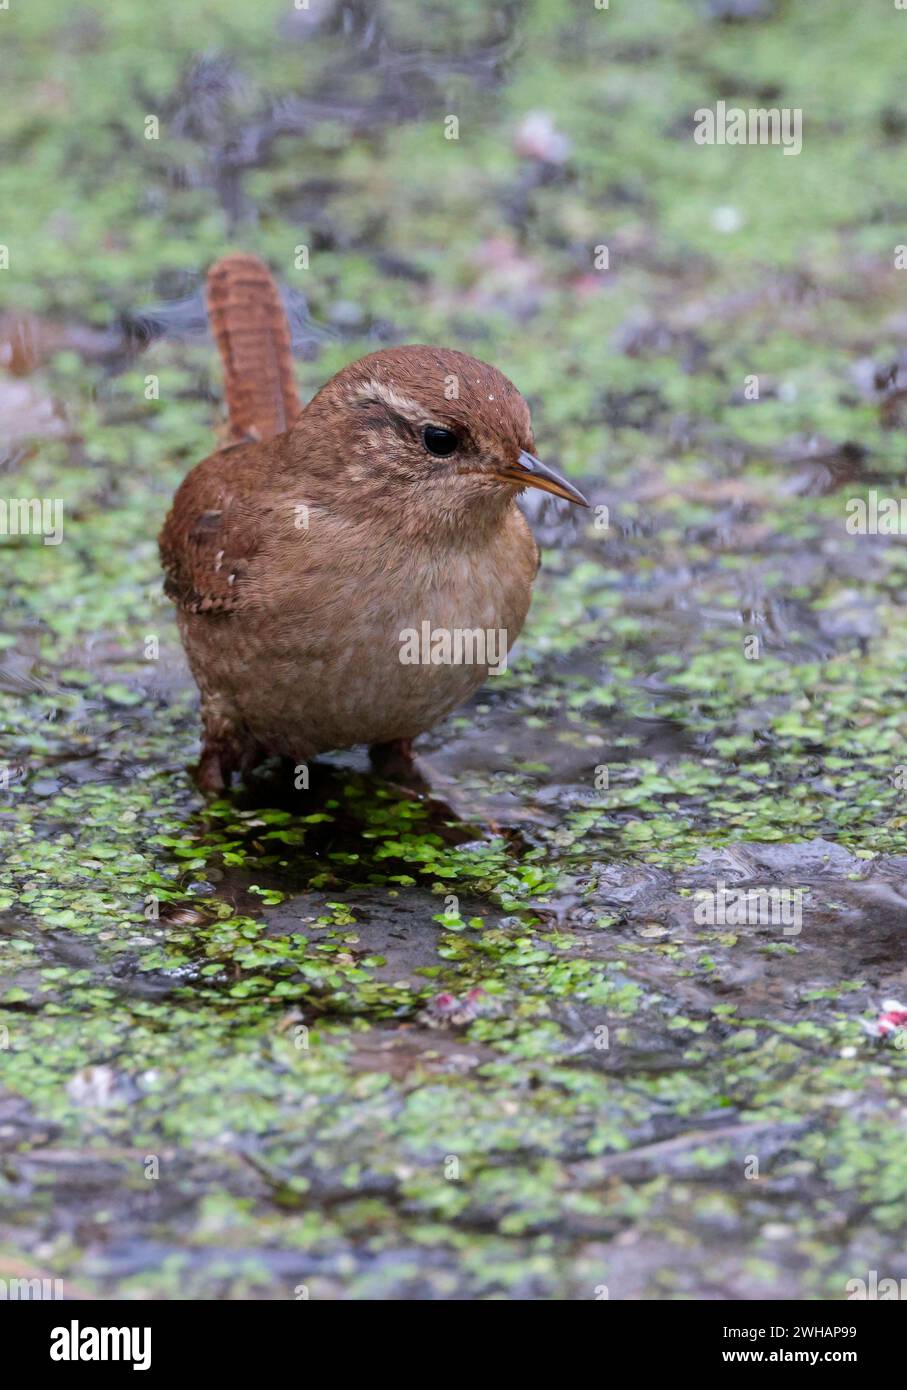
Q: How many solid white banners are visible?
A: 0